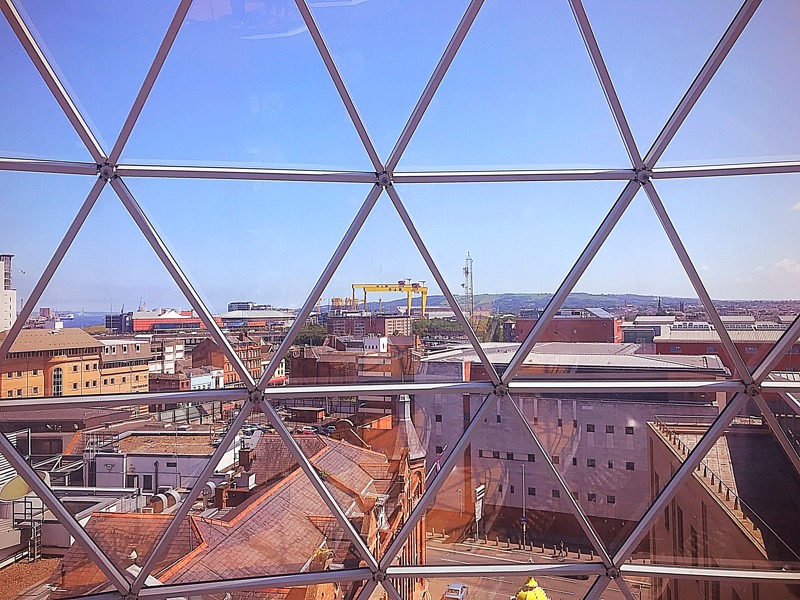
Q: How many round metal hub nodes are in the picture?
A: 9